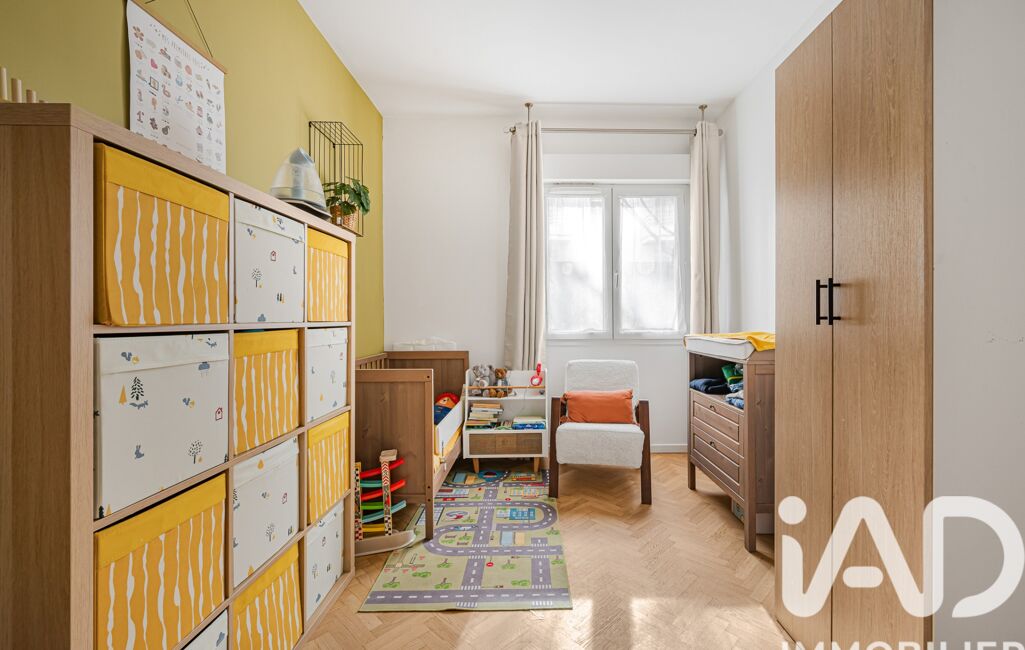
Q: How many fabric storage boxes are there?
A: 12